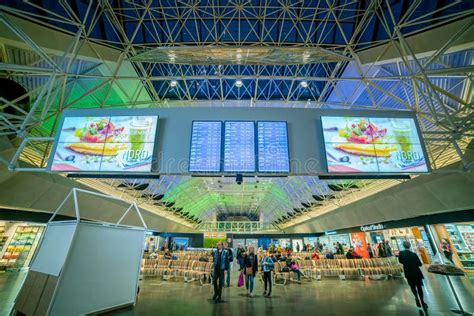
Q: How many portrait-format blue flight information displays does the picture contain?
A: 3